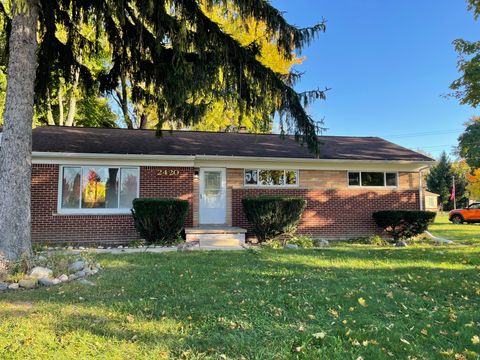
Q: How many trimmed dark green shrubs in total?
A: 3